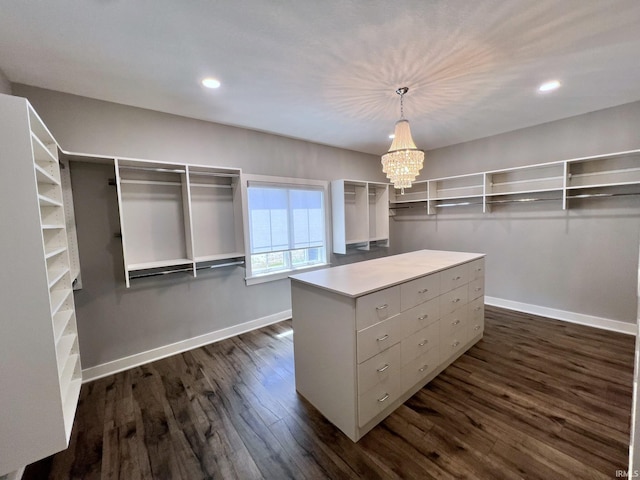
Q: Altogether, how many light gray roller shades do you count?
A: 1